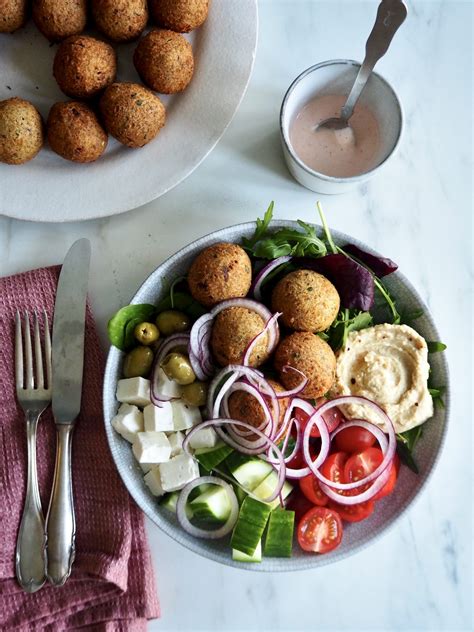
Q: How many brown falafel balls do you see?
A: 14